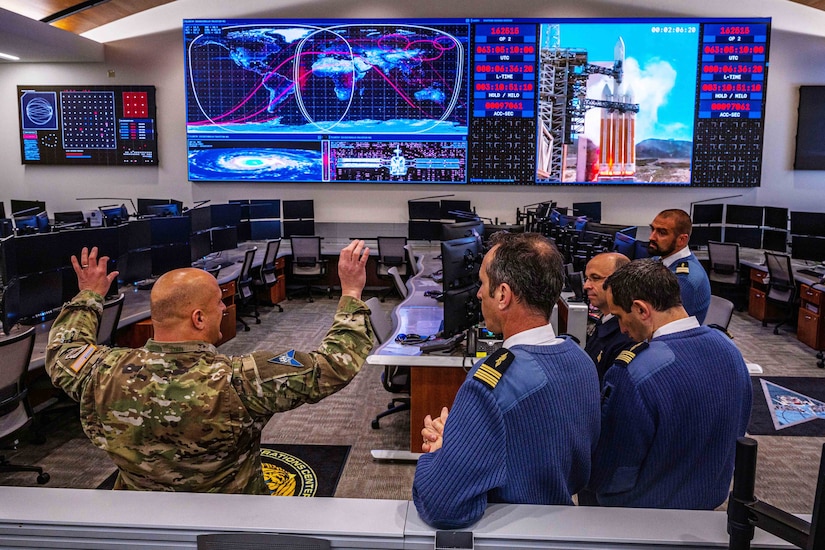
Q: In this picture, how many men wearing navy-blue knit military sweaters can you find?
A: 3